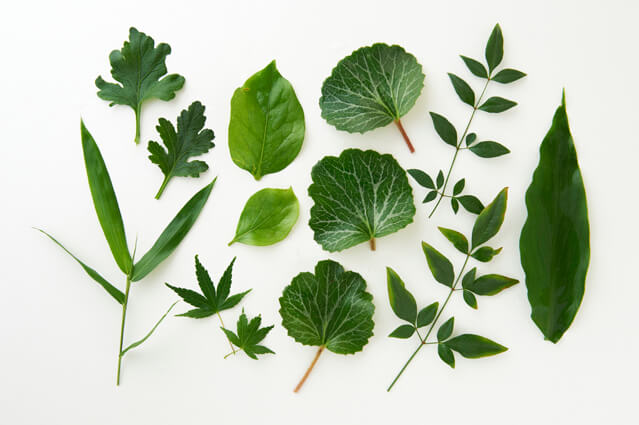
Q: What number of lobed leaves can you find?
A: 4